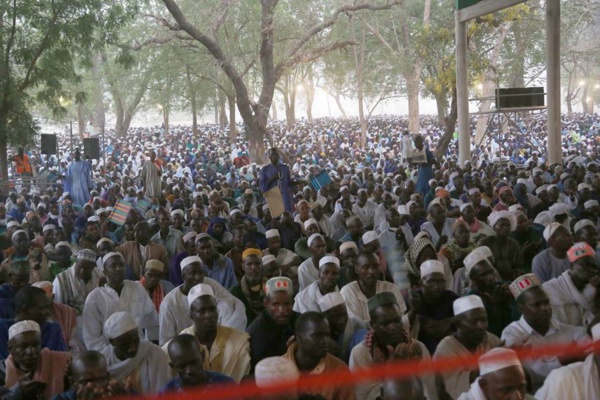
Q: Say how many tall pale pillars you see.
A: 2